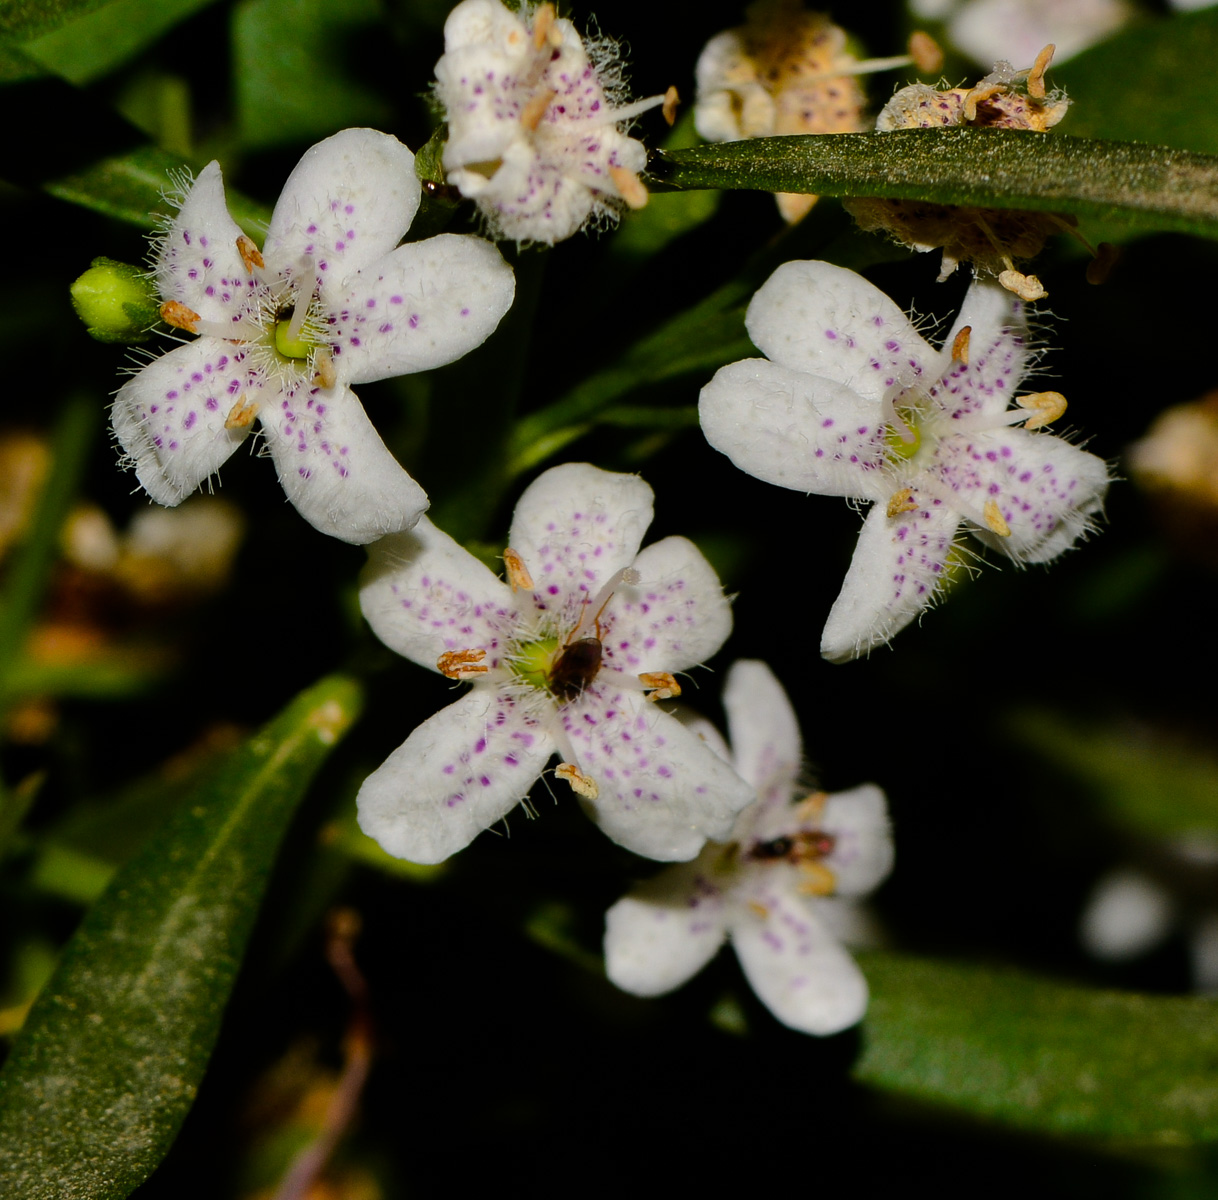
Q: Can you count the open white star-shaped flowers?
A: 4